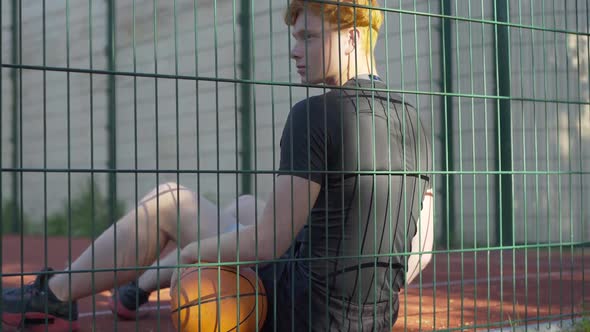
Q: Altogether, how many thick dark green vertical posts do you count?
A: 5